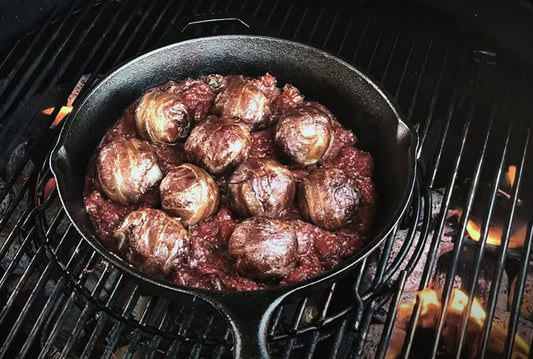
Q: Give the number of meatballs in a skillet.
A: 10